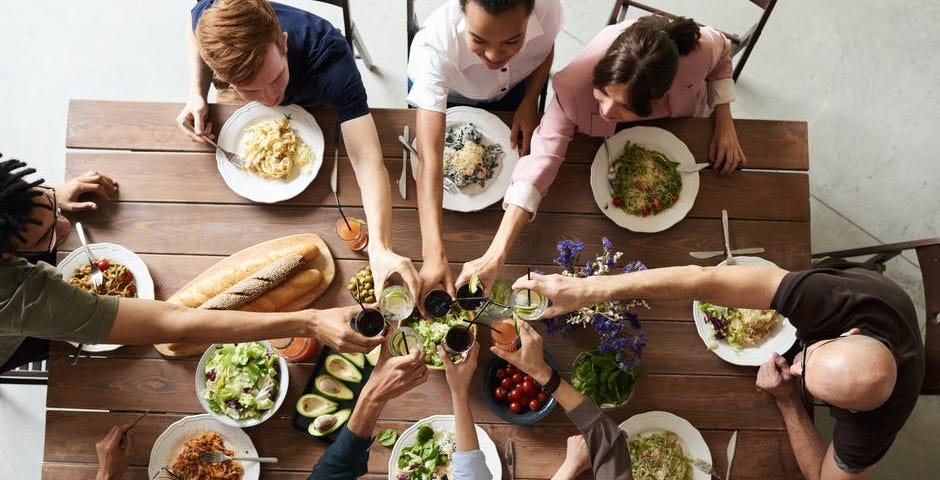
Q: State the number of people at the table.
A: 8